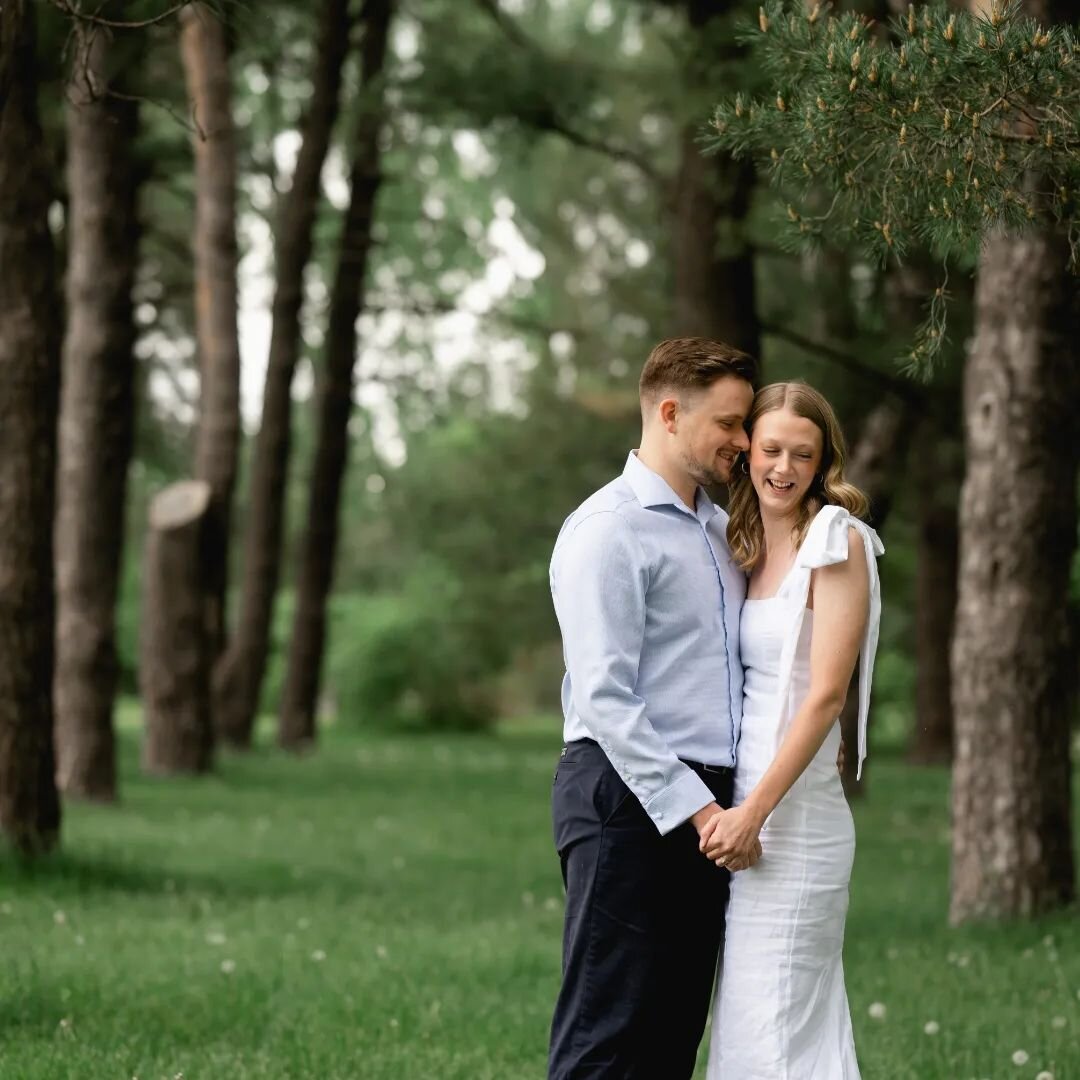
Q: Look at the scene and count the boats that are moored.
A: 0